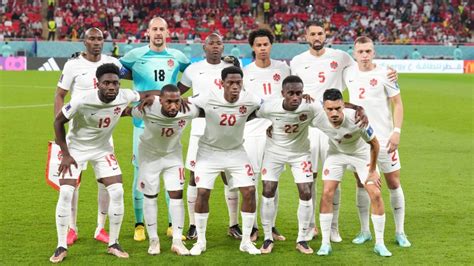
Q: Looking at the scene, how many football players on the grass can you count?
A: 11